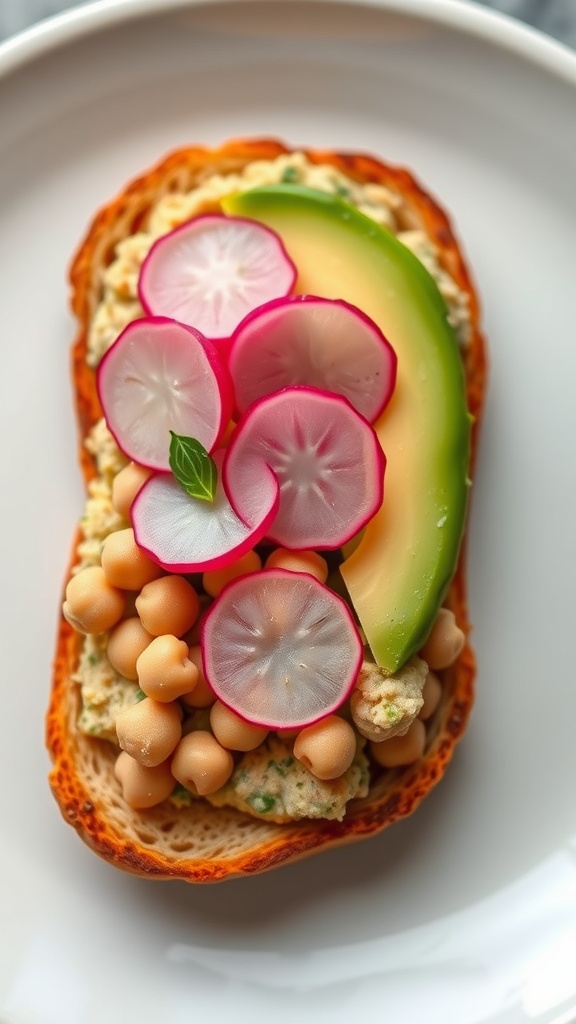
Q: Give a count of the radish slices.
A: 6